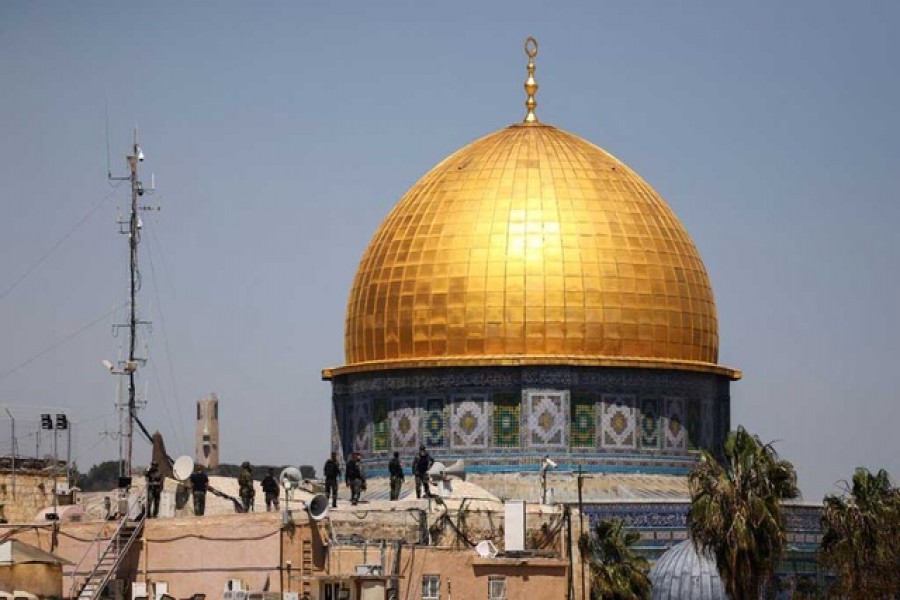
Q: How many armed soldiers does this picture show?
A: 8